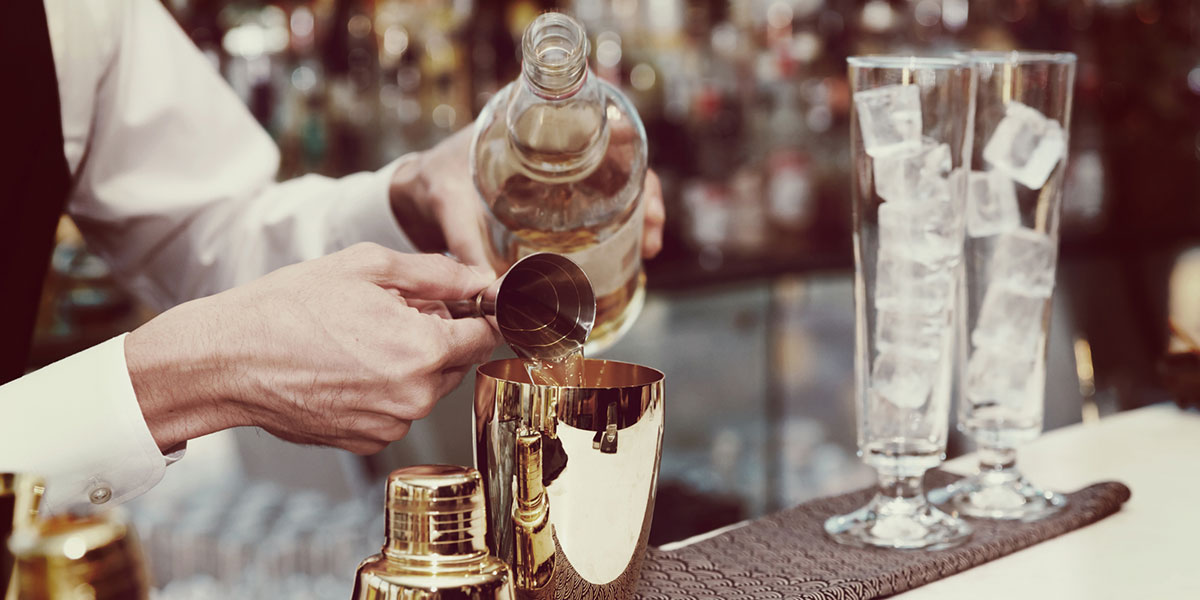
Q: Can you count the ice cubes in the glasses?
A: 11